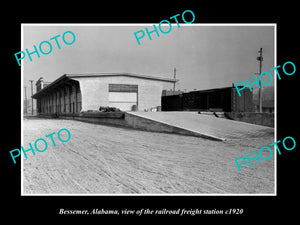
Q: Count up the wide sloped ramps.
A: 1